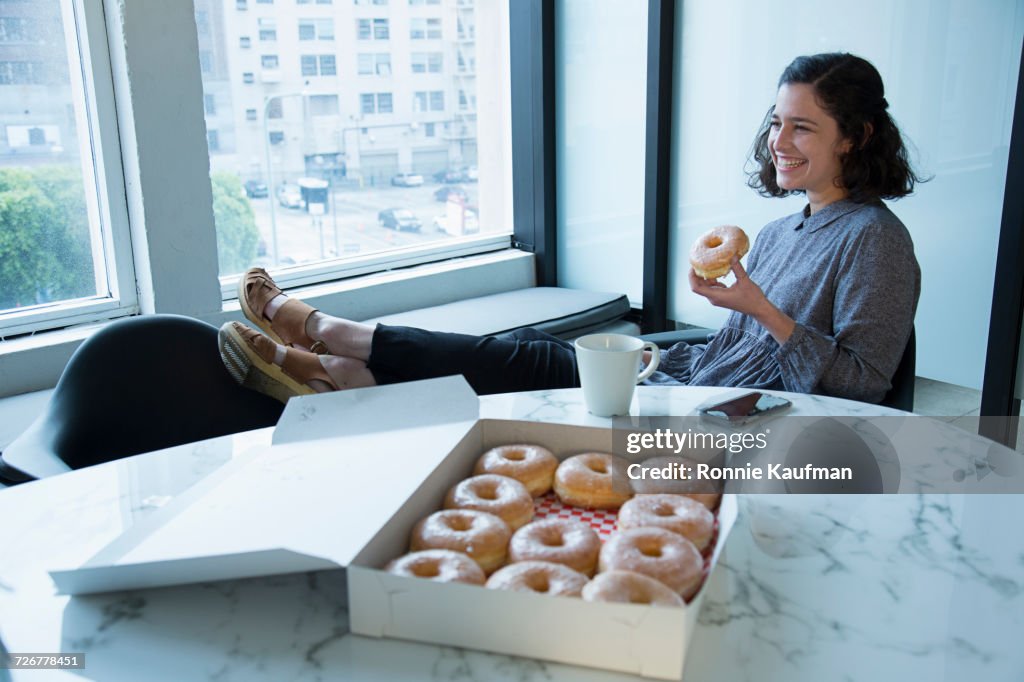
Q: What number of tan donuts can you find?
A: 12